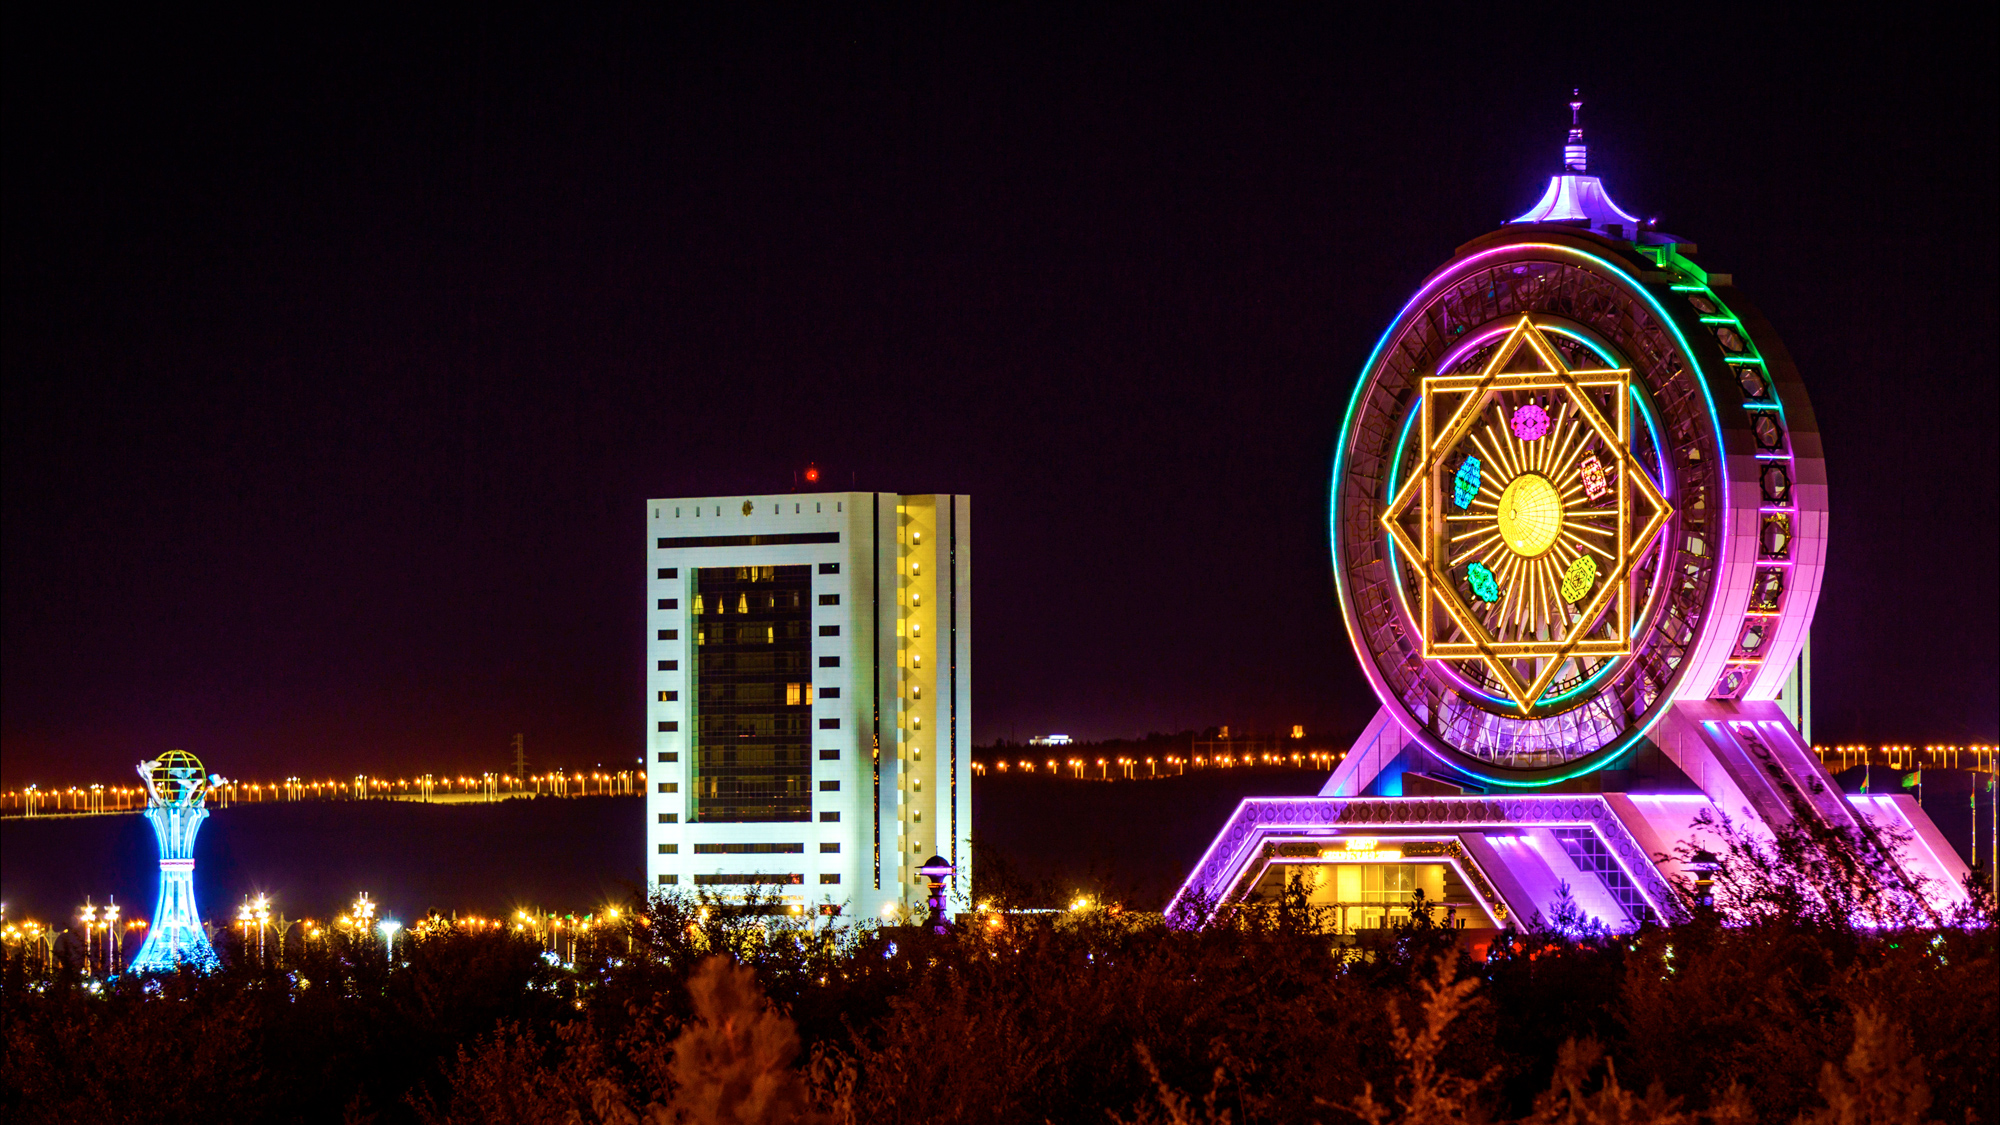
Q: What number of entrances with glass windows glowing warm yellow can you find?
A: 1